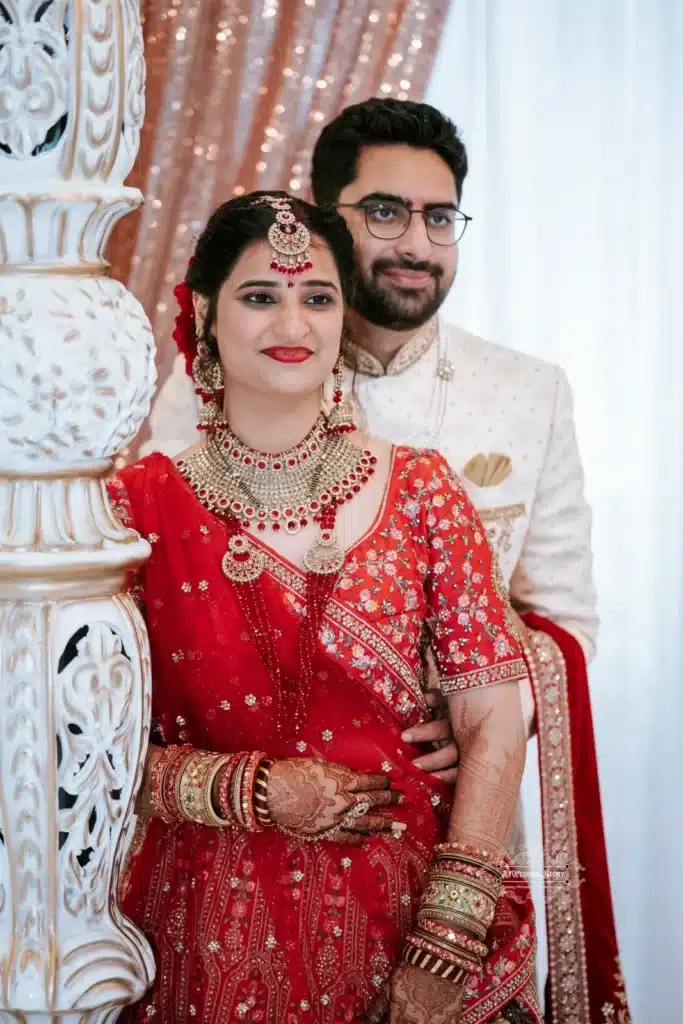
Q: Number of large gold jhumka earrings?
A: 2